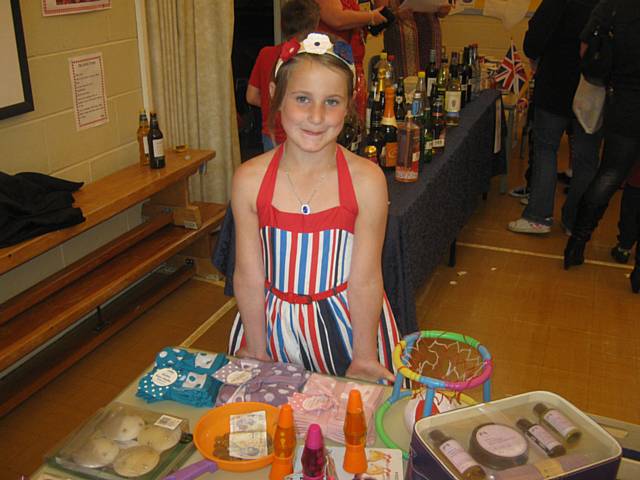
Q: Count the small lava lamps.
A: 3